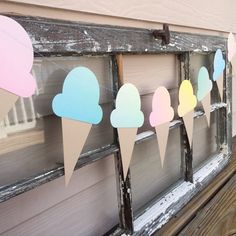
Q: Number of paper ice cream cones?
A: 8